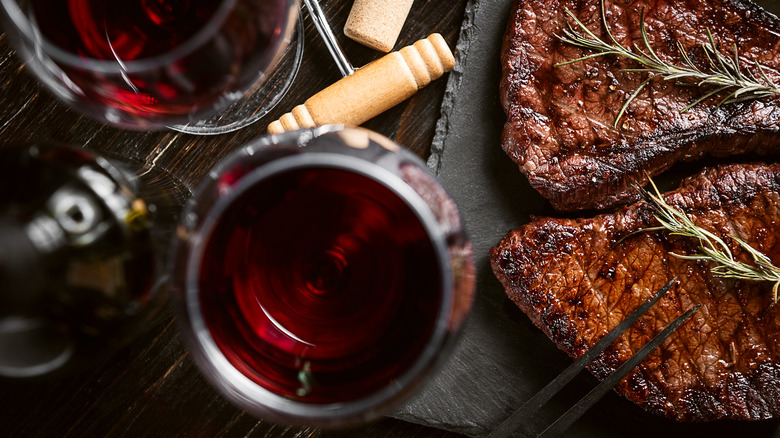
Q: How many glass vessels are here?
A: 3